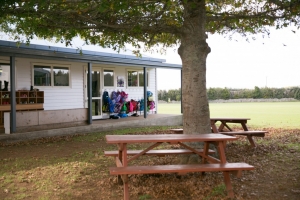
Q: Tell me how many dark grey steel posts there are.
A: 4